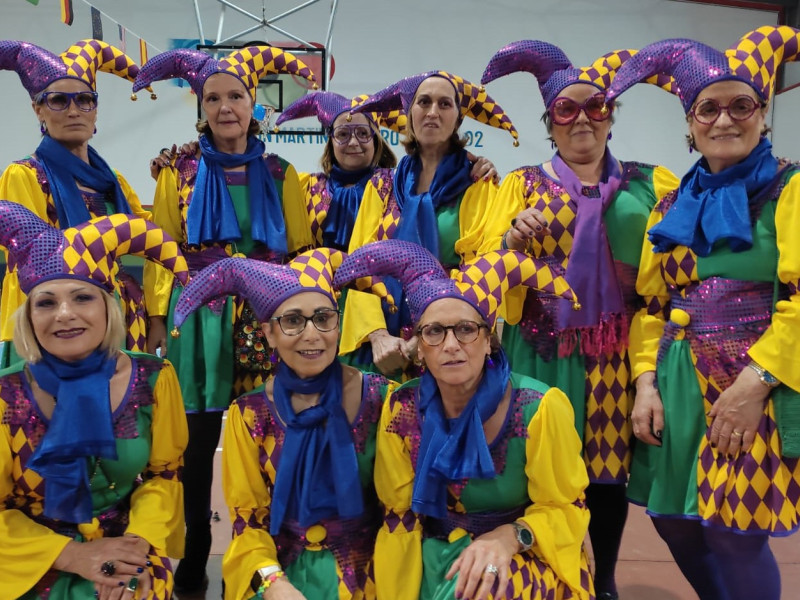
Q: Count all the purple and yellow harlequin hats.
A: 9